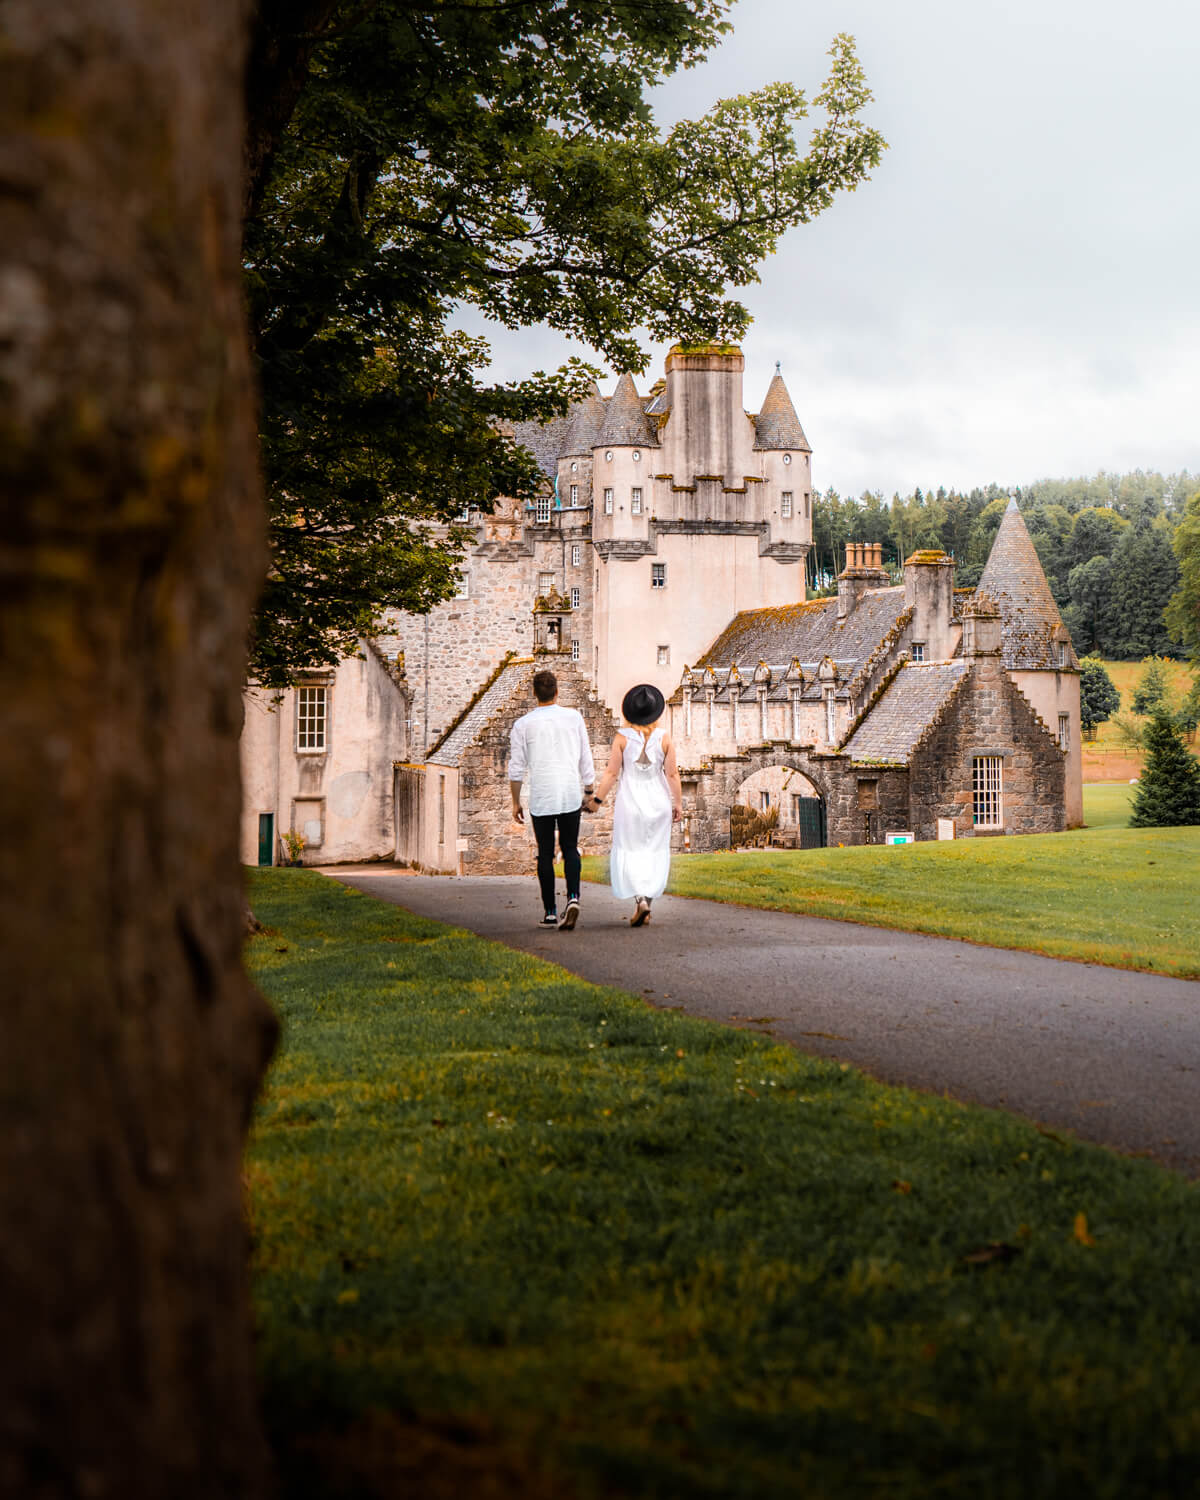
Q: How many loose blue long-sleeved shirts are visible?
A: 0